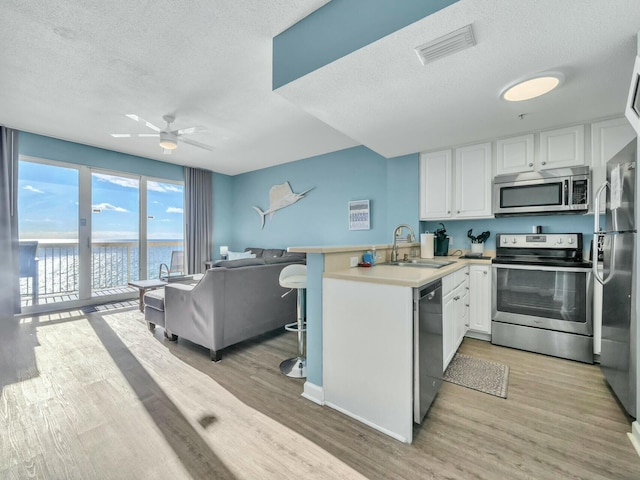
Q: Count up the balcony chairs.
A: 2